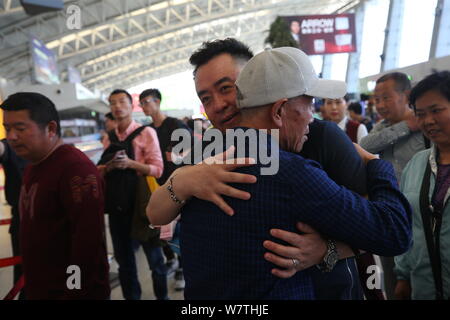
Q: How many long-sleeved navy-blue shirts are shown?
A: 1